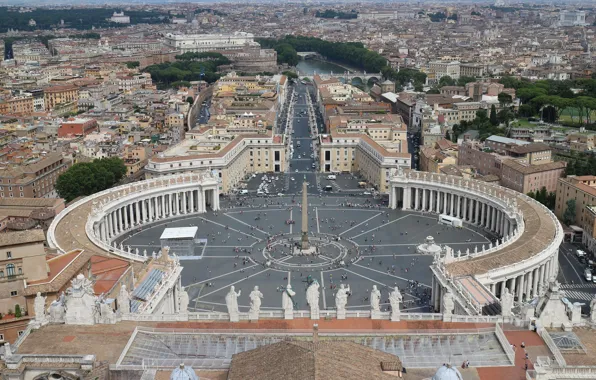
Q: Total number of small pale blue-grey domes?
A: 2